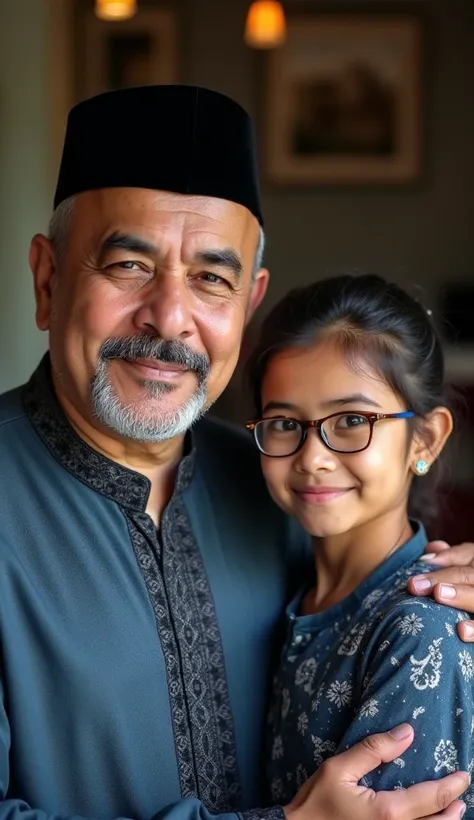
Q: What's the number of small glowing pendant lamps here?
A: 2